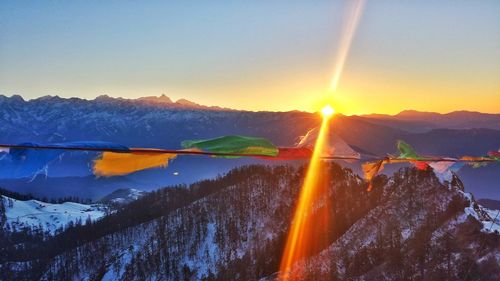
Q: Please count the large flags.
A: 5